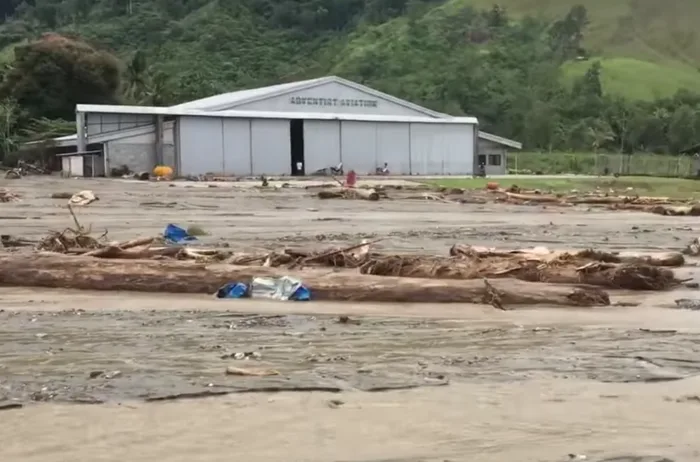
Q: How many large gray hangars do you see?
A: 1